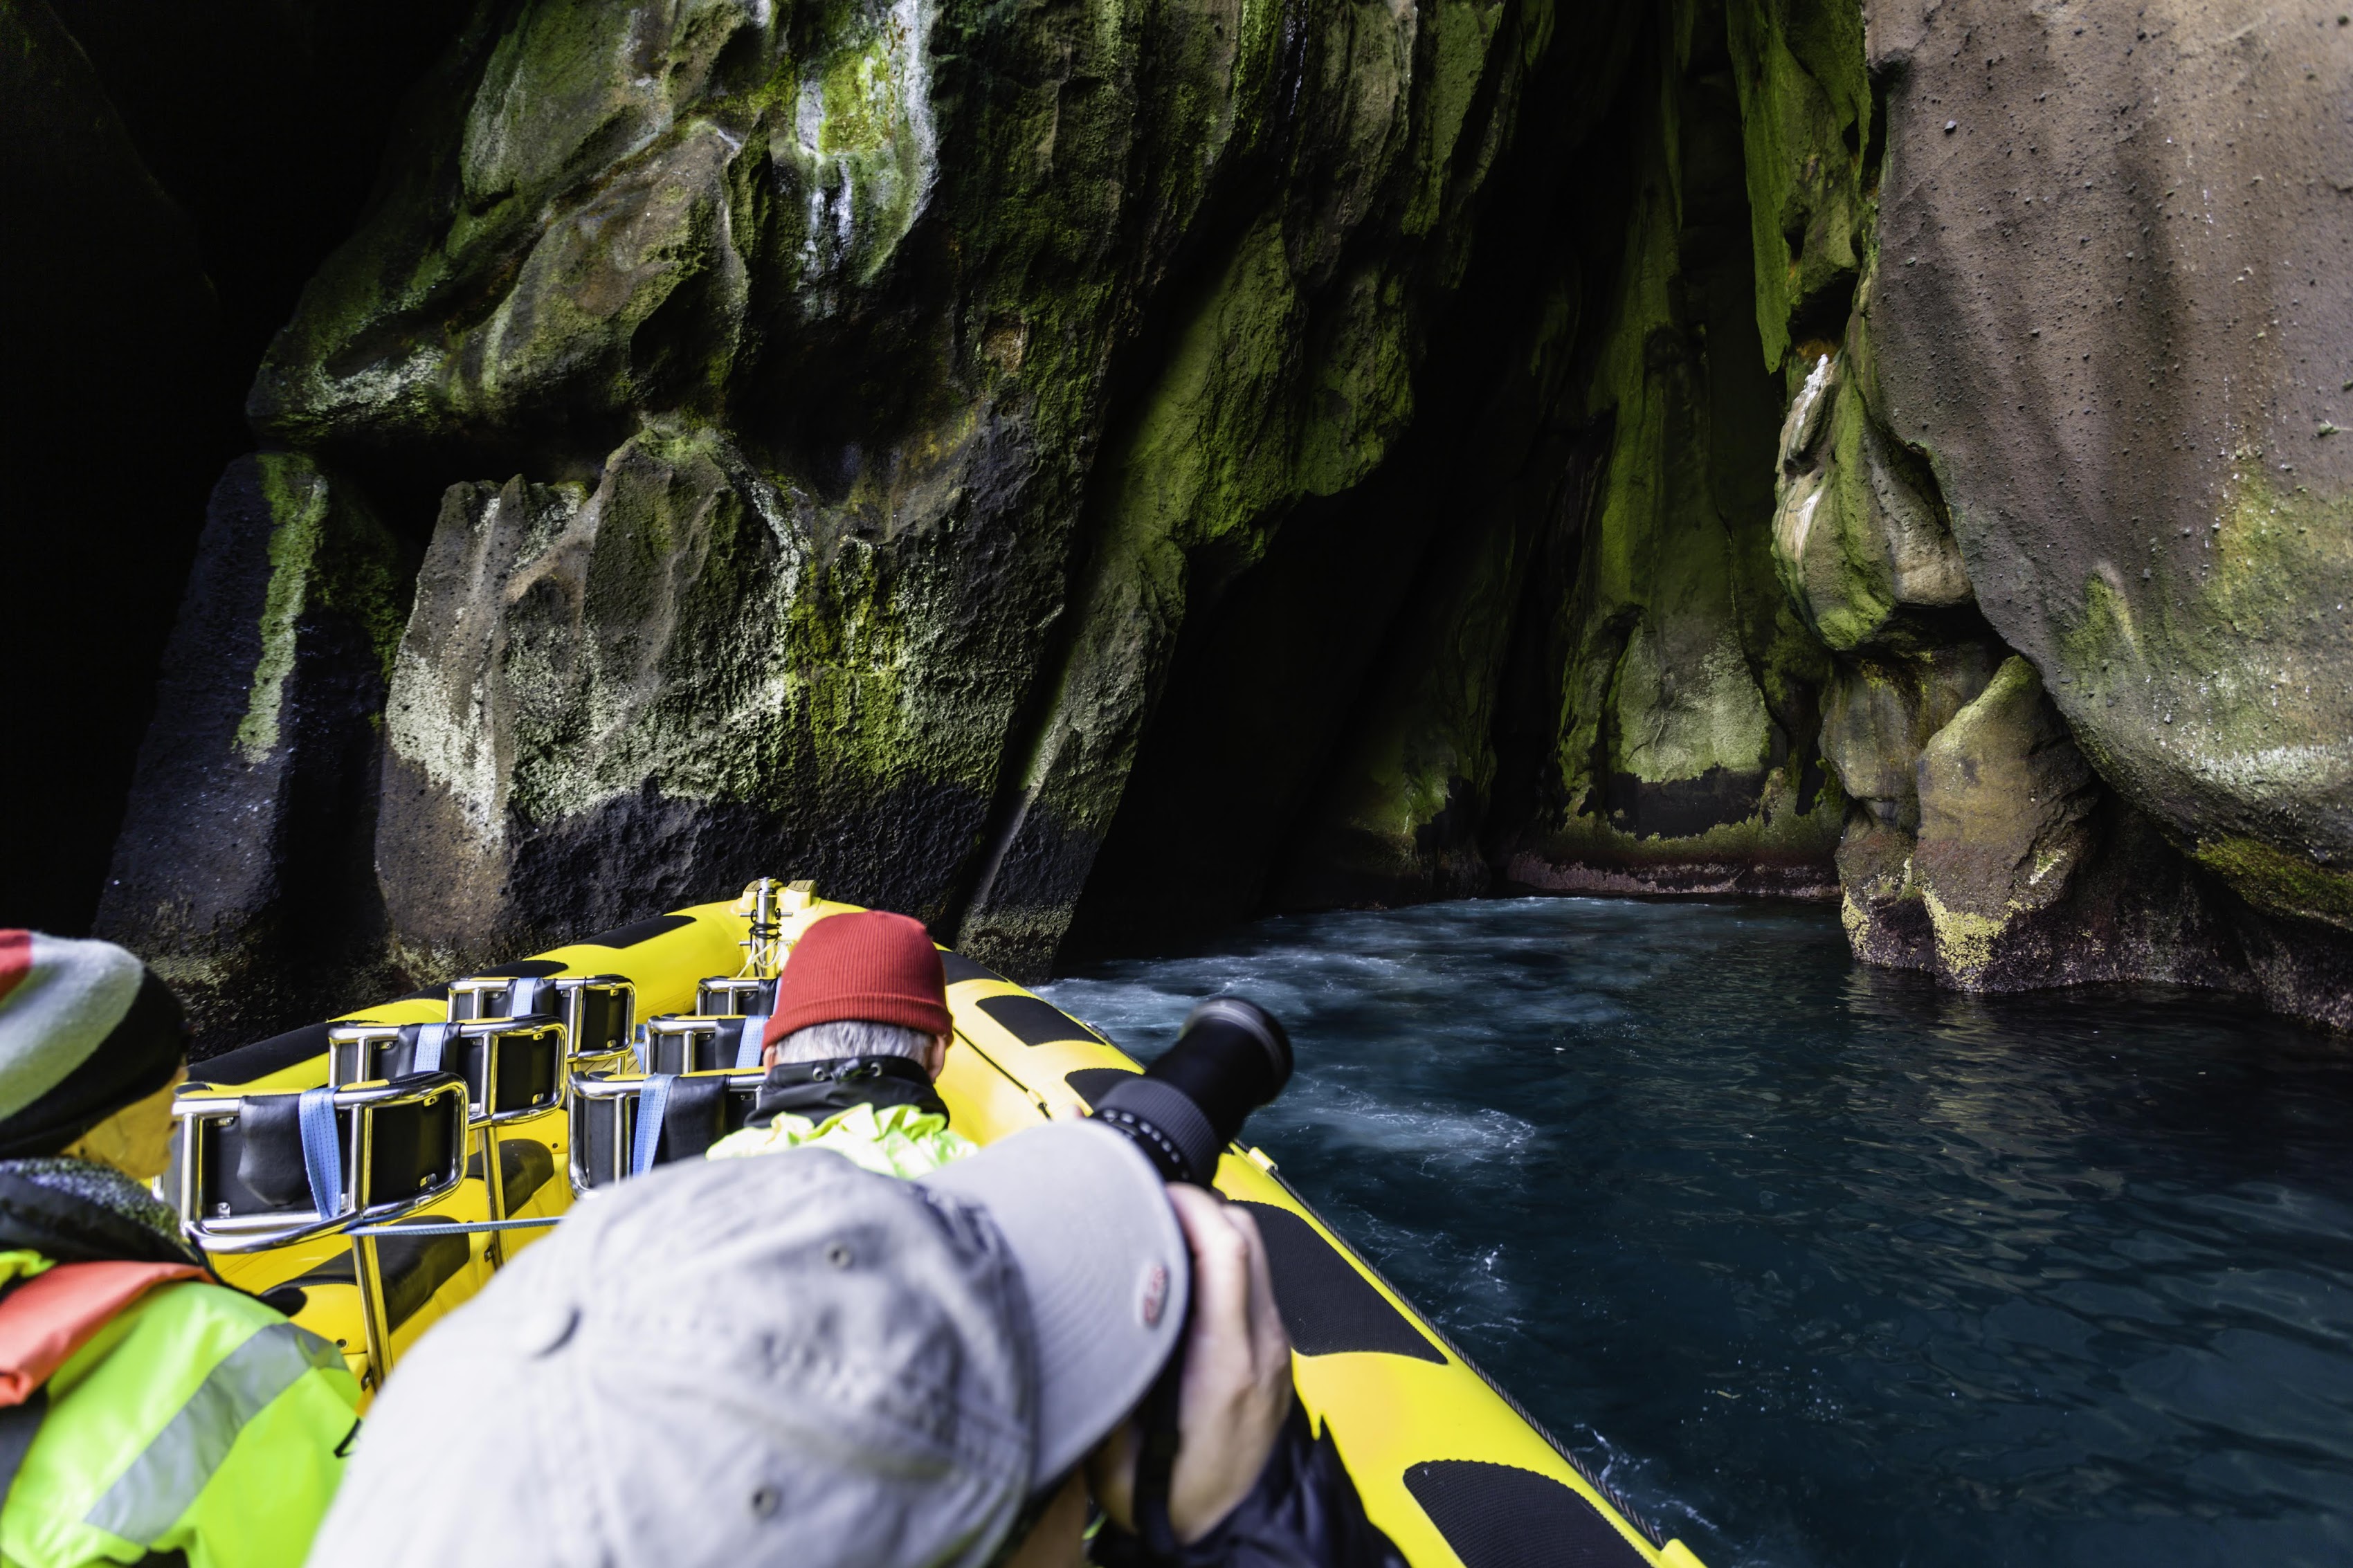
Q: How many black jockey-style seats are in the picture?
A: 6